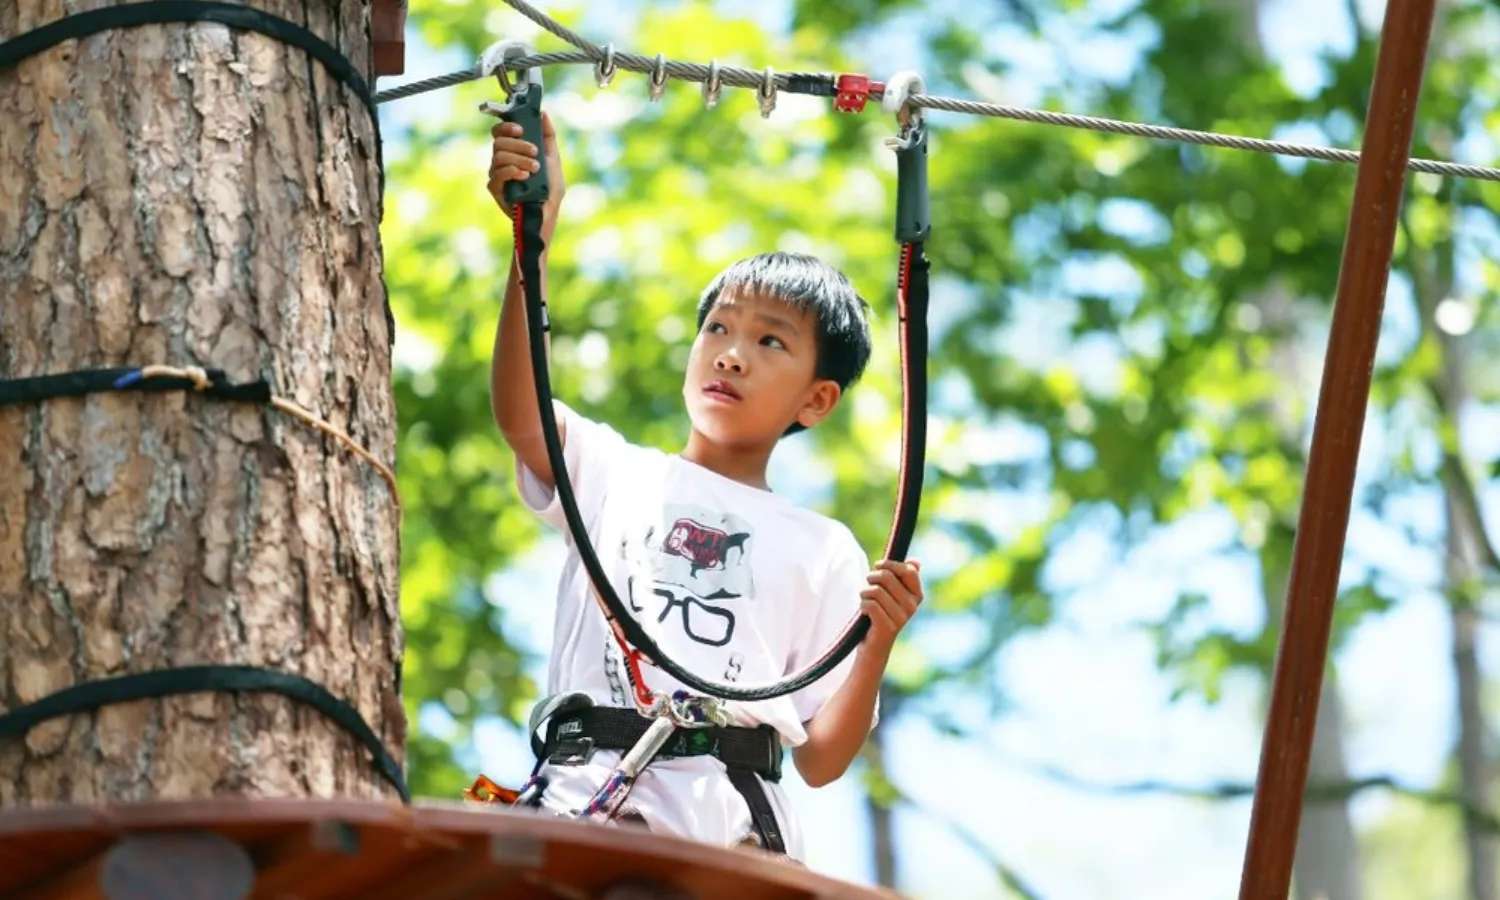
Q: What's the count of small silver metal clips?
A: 4